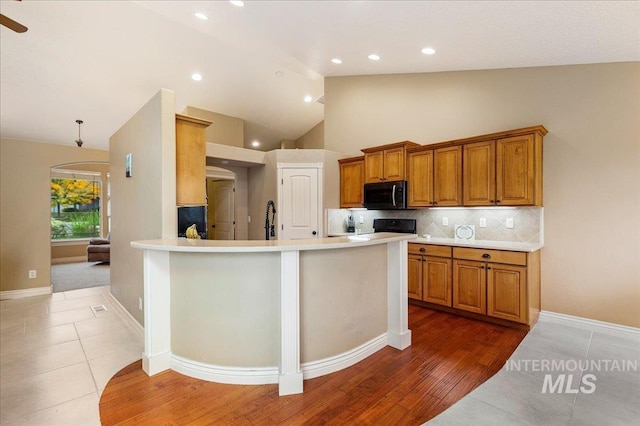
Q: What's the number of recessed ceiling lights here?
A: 8